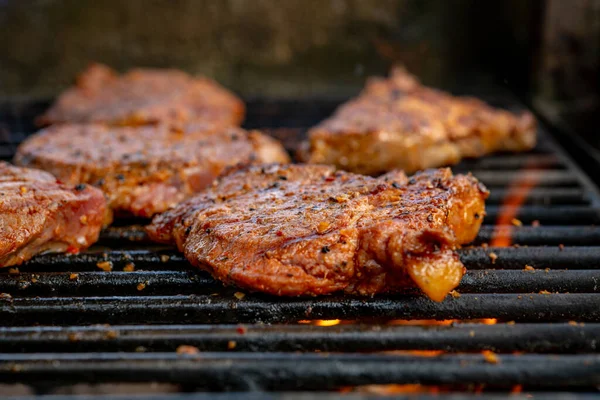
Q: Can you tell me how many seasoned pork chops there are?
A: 5